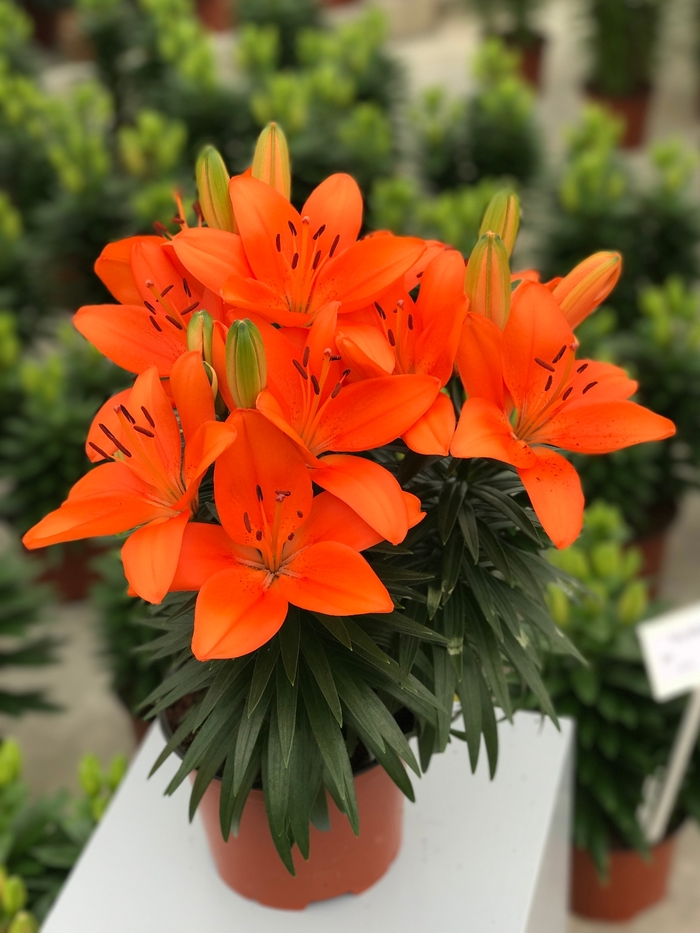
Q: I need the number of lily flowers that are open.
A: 7